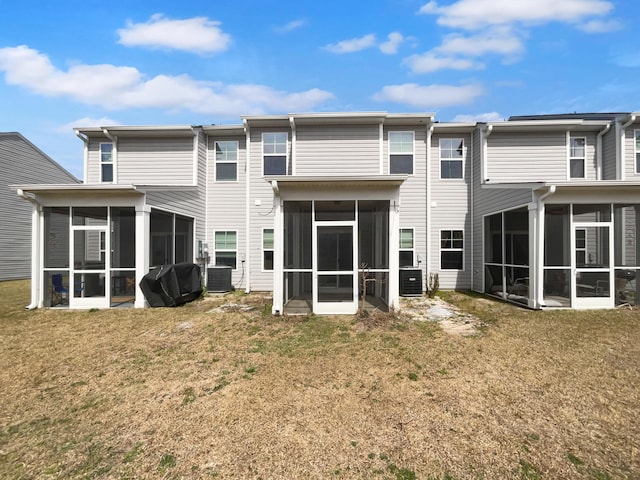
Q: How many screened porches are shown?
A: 3